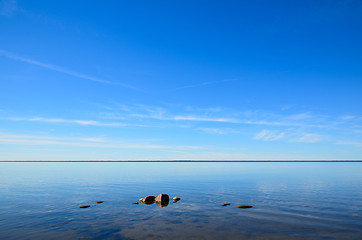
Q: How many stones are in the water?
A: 8